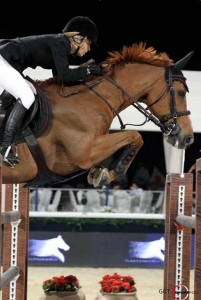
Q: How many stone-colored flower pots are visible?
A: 2